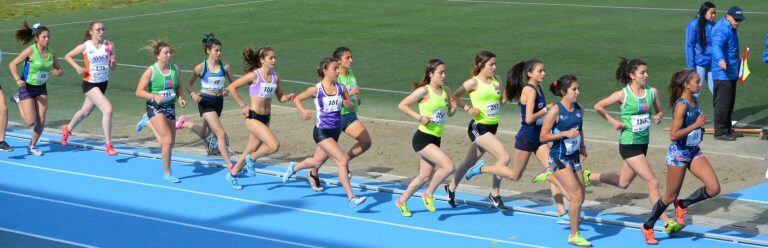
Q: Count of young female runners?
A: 13